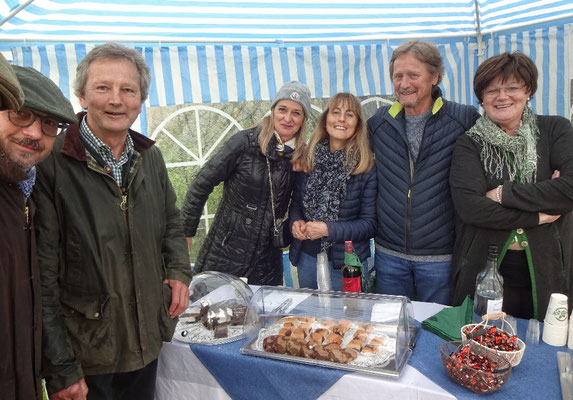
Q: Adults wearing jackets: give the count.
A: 6